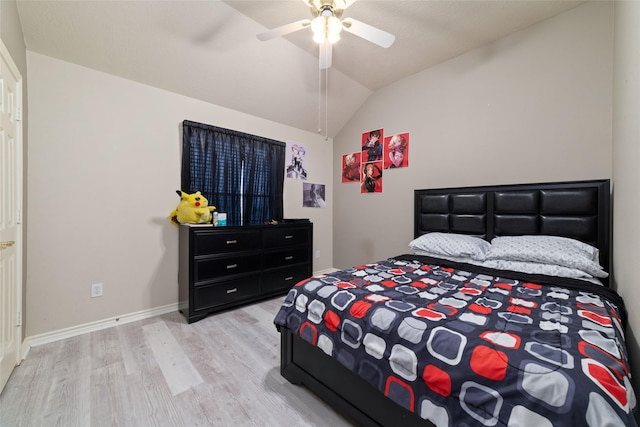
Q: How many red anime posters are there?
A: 4